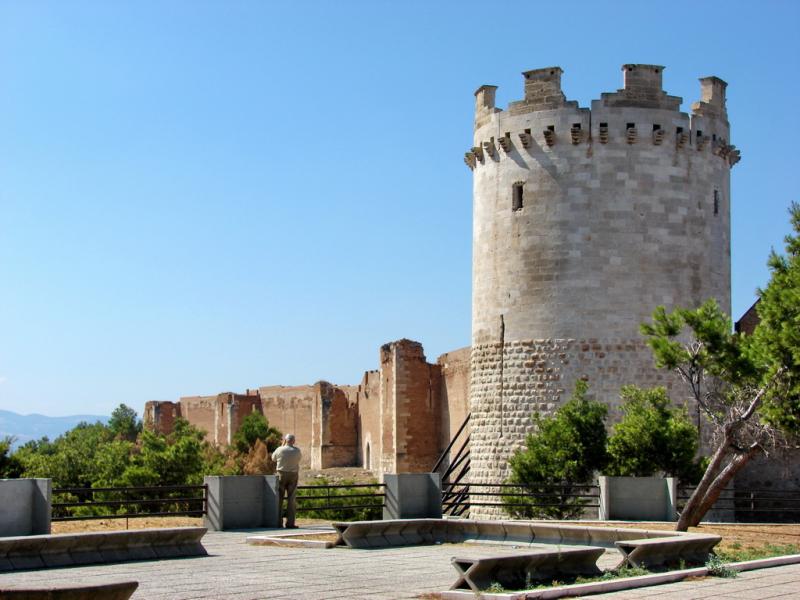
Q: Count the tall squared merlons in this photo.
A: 4